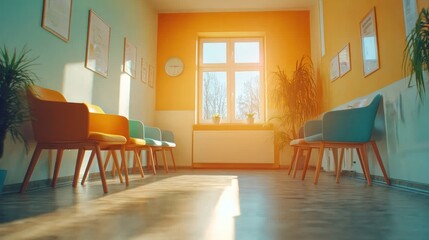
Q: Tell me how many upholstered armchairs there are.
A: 8